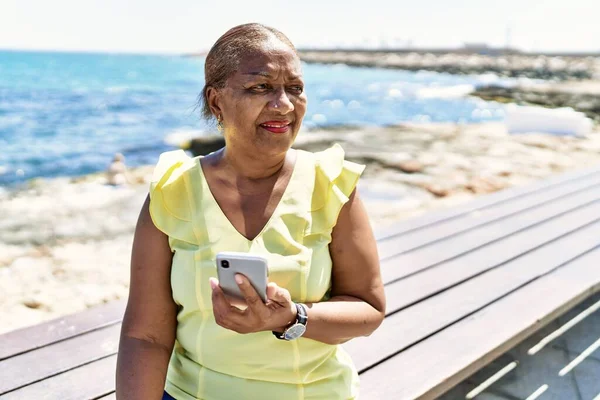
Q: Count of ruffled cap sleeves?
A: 2